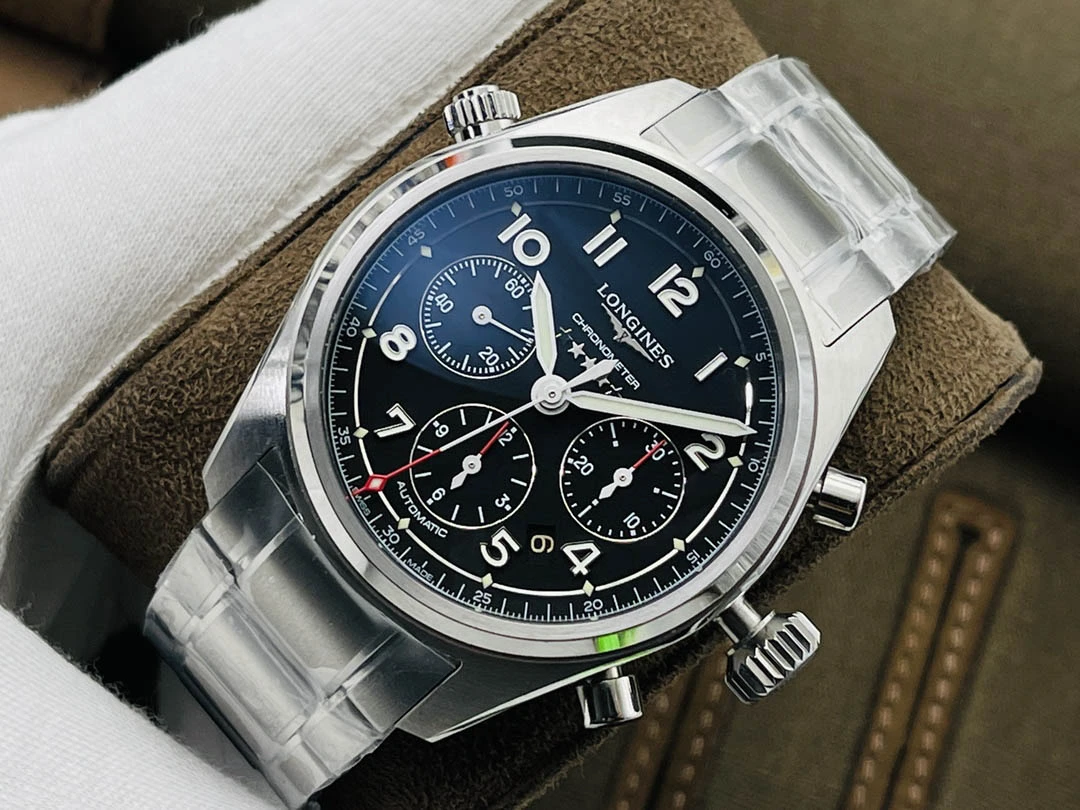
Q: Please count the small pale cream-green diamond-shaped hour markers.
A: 12